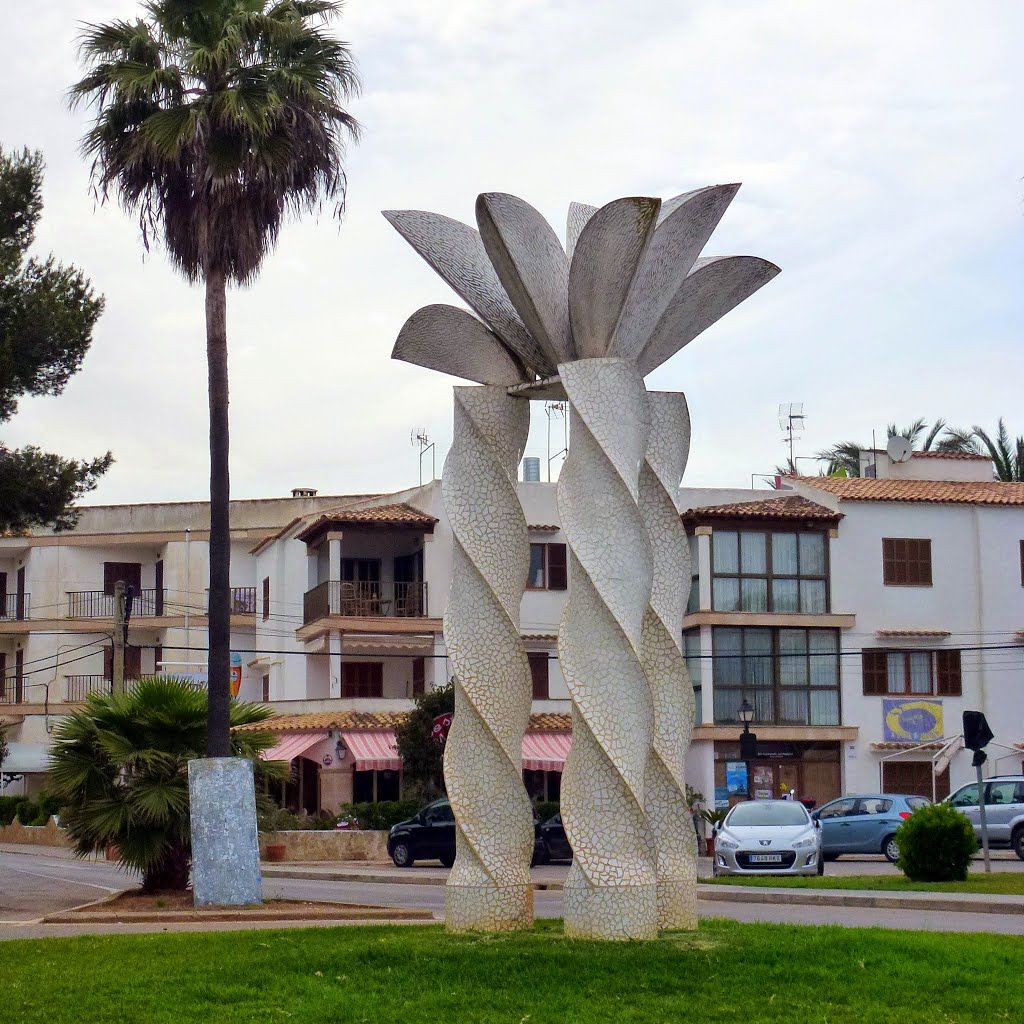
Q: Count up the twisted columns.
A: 3